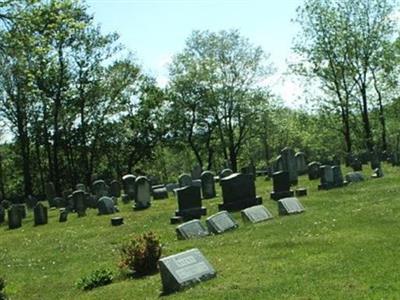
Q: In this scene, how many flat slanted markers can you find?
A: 5